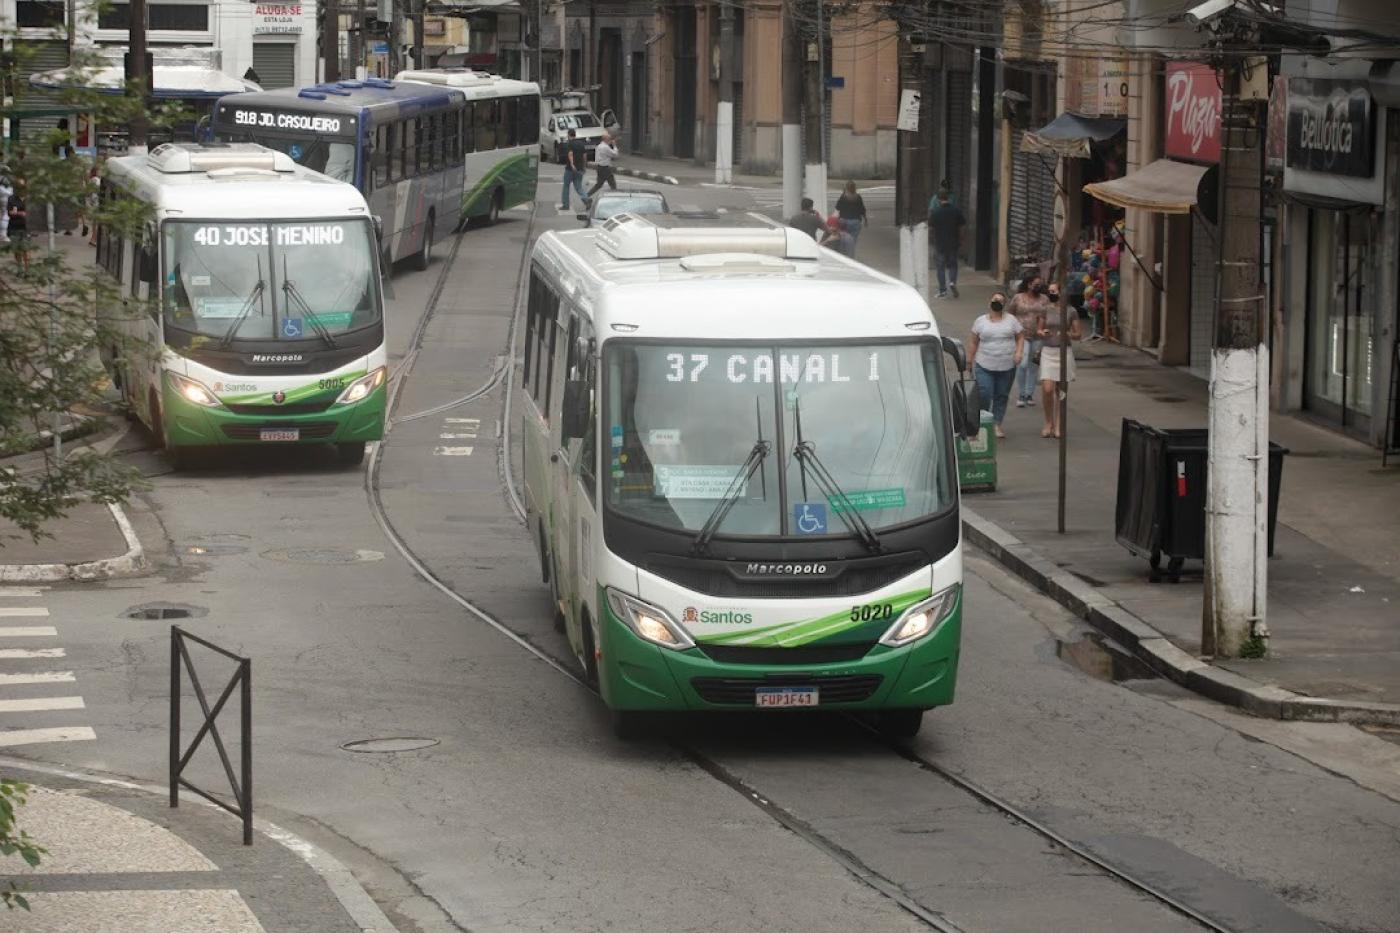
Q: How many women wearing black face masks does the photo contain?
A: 3